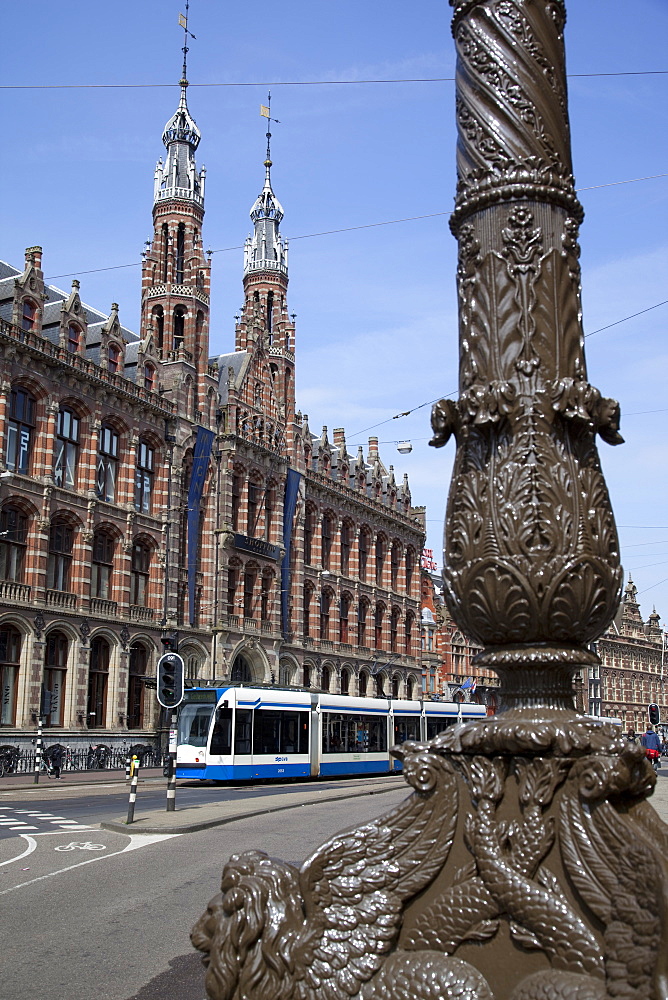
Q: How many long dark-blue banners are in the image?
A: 2